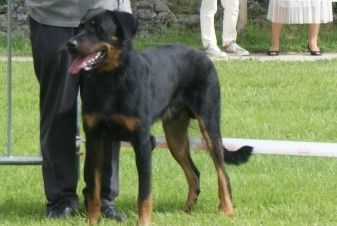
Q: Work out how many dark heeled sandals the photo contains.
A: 2